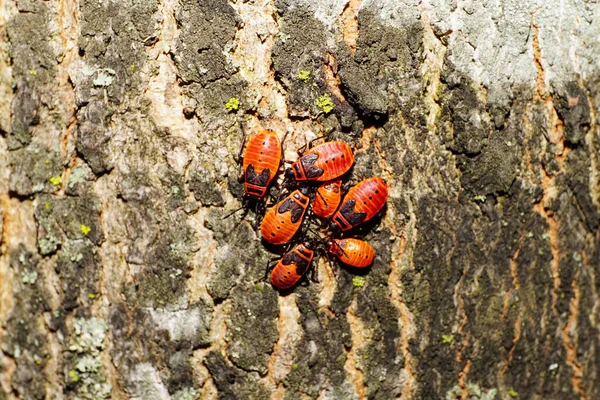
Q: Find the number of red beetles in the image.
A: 7